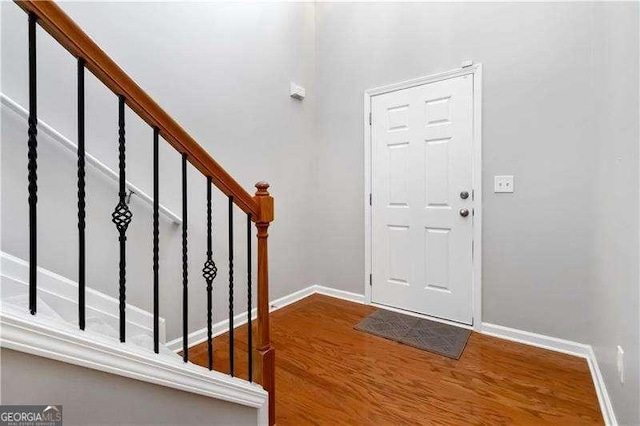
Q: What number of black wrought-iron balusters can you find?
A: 8